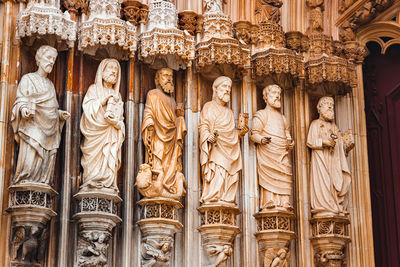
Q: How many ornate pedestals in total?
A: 6